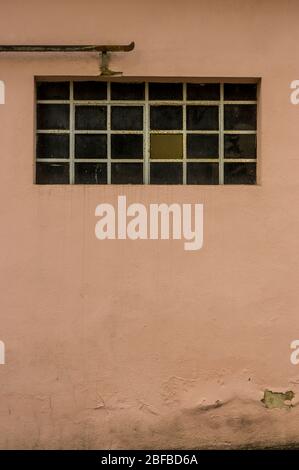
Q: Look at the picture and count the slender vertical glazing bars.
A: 5